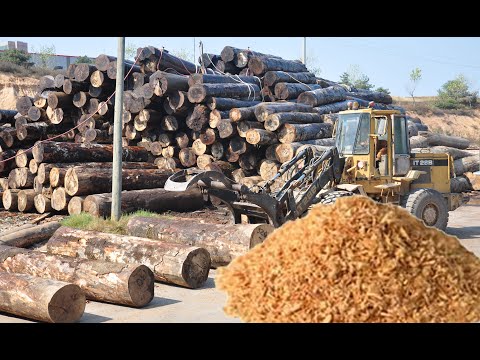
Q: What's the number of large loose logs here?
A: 4